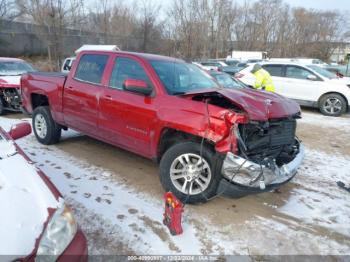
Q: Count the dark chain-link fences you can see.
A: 1